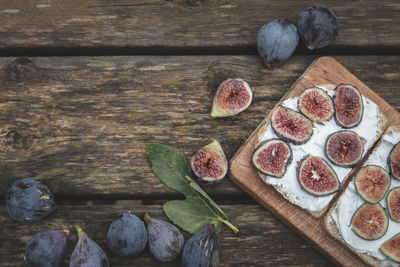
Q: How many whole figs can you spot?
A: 8